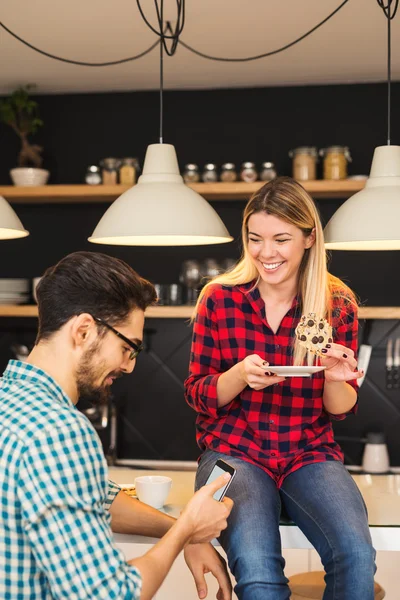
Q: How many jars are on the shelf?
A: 10